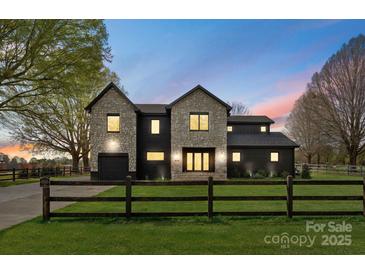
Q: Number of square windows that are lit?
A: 4